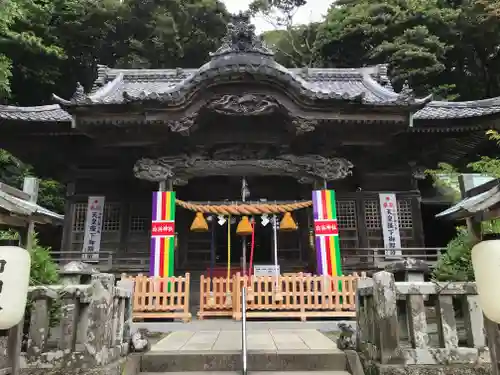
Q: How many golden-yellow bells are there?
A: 3